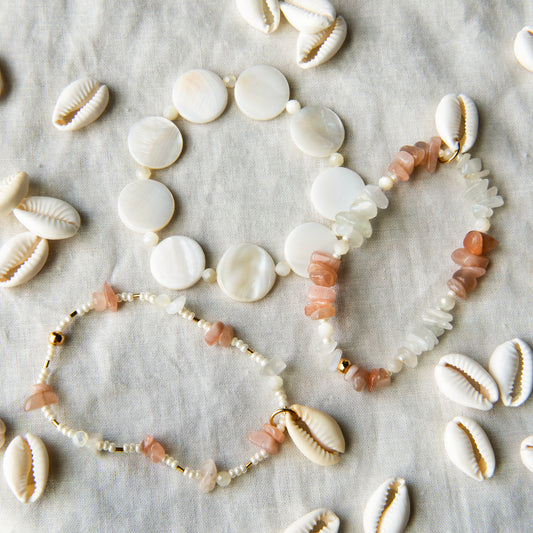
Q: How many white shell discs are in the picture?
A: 9